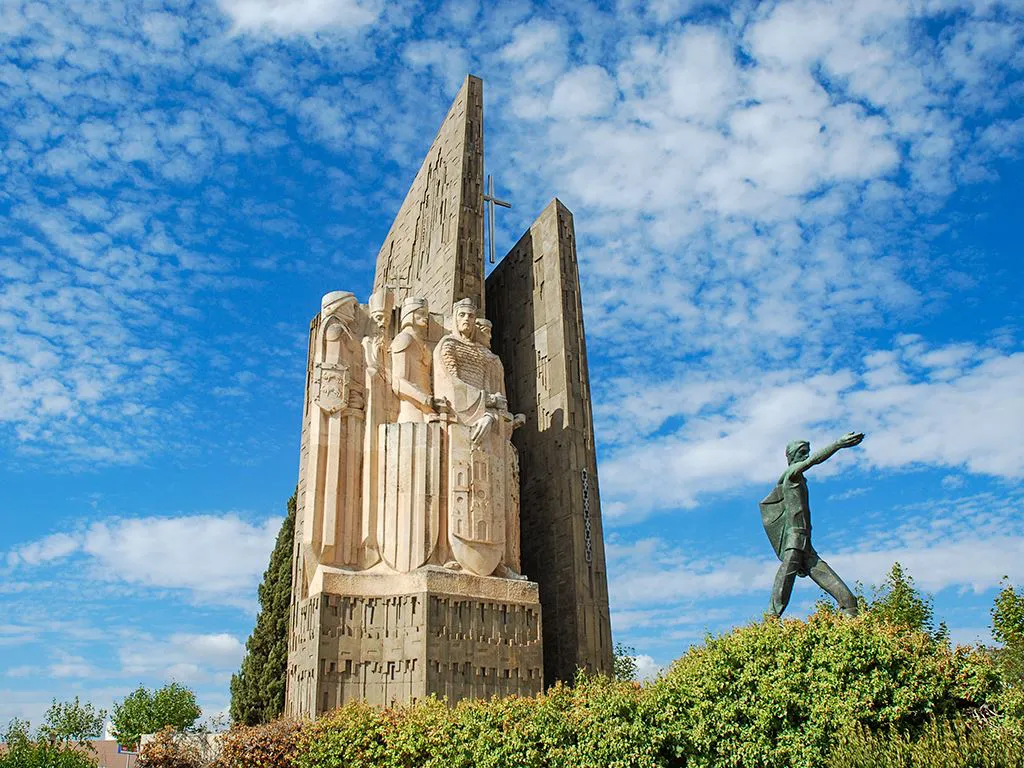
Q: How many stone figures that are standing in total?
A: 5